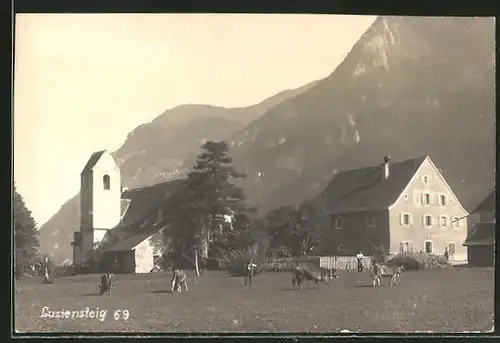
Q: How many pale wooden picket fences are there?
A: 1